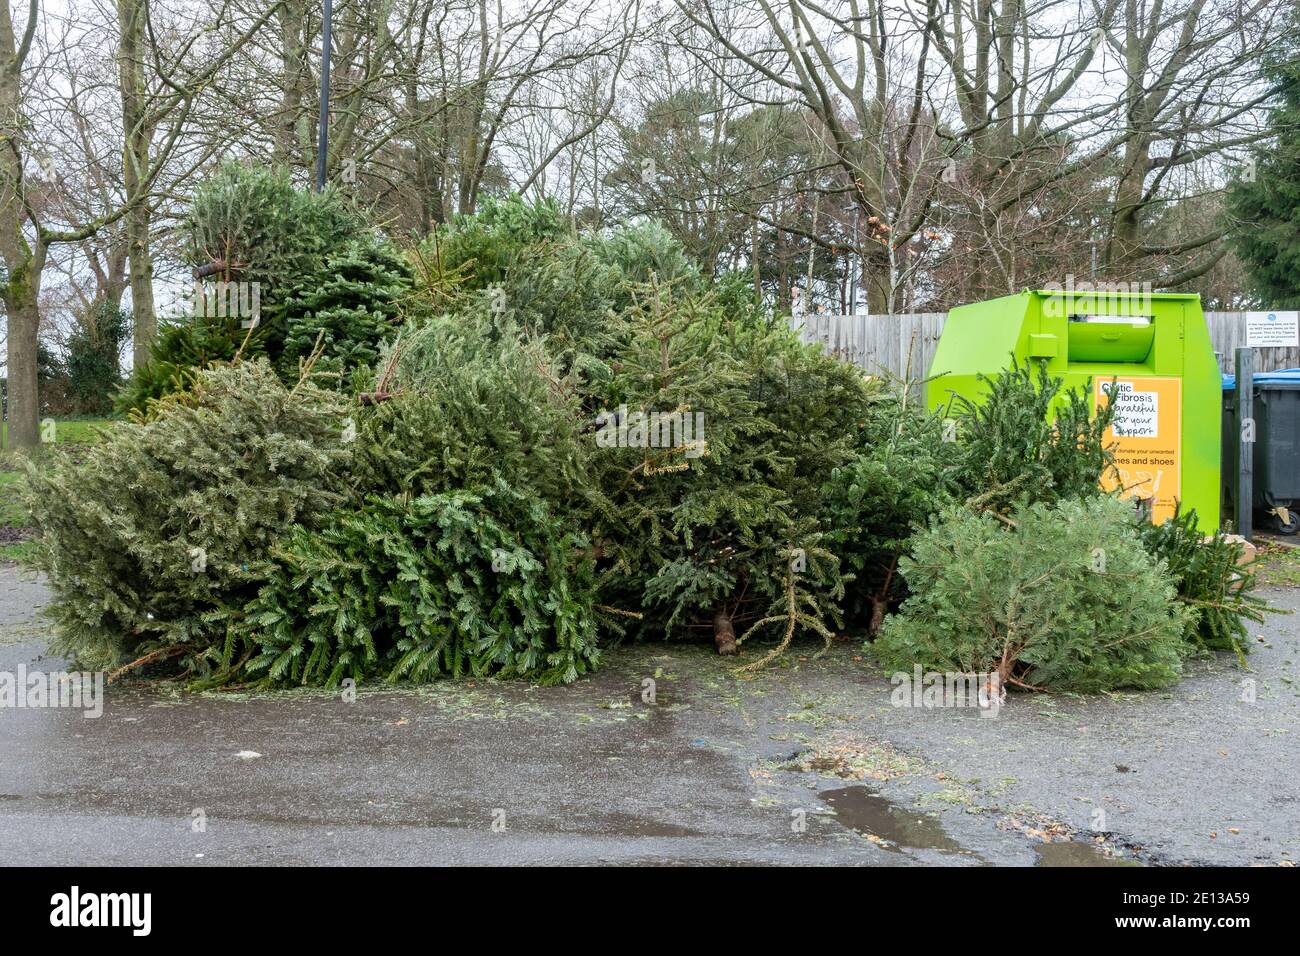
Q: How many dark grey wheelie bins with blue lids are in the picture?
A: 2